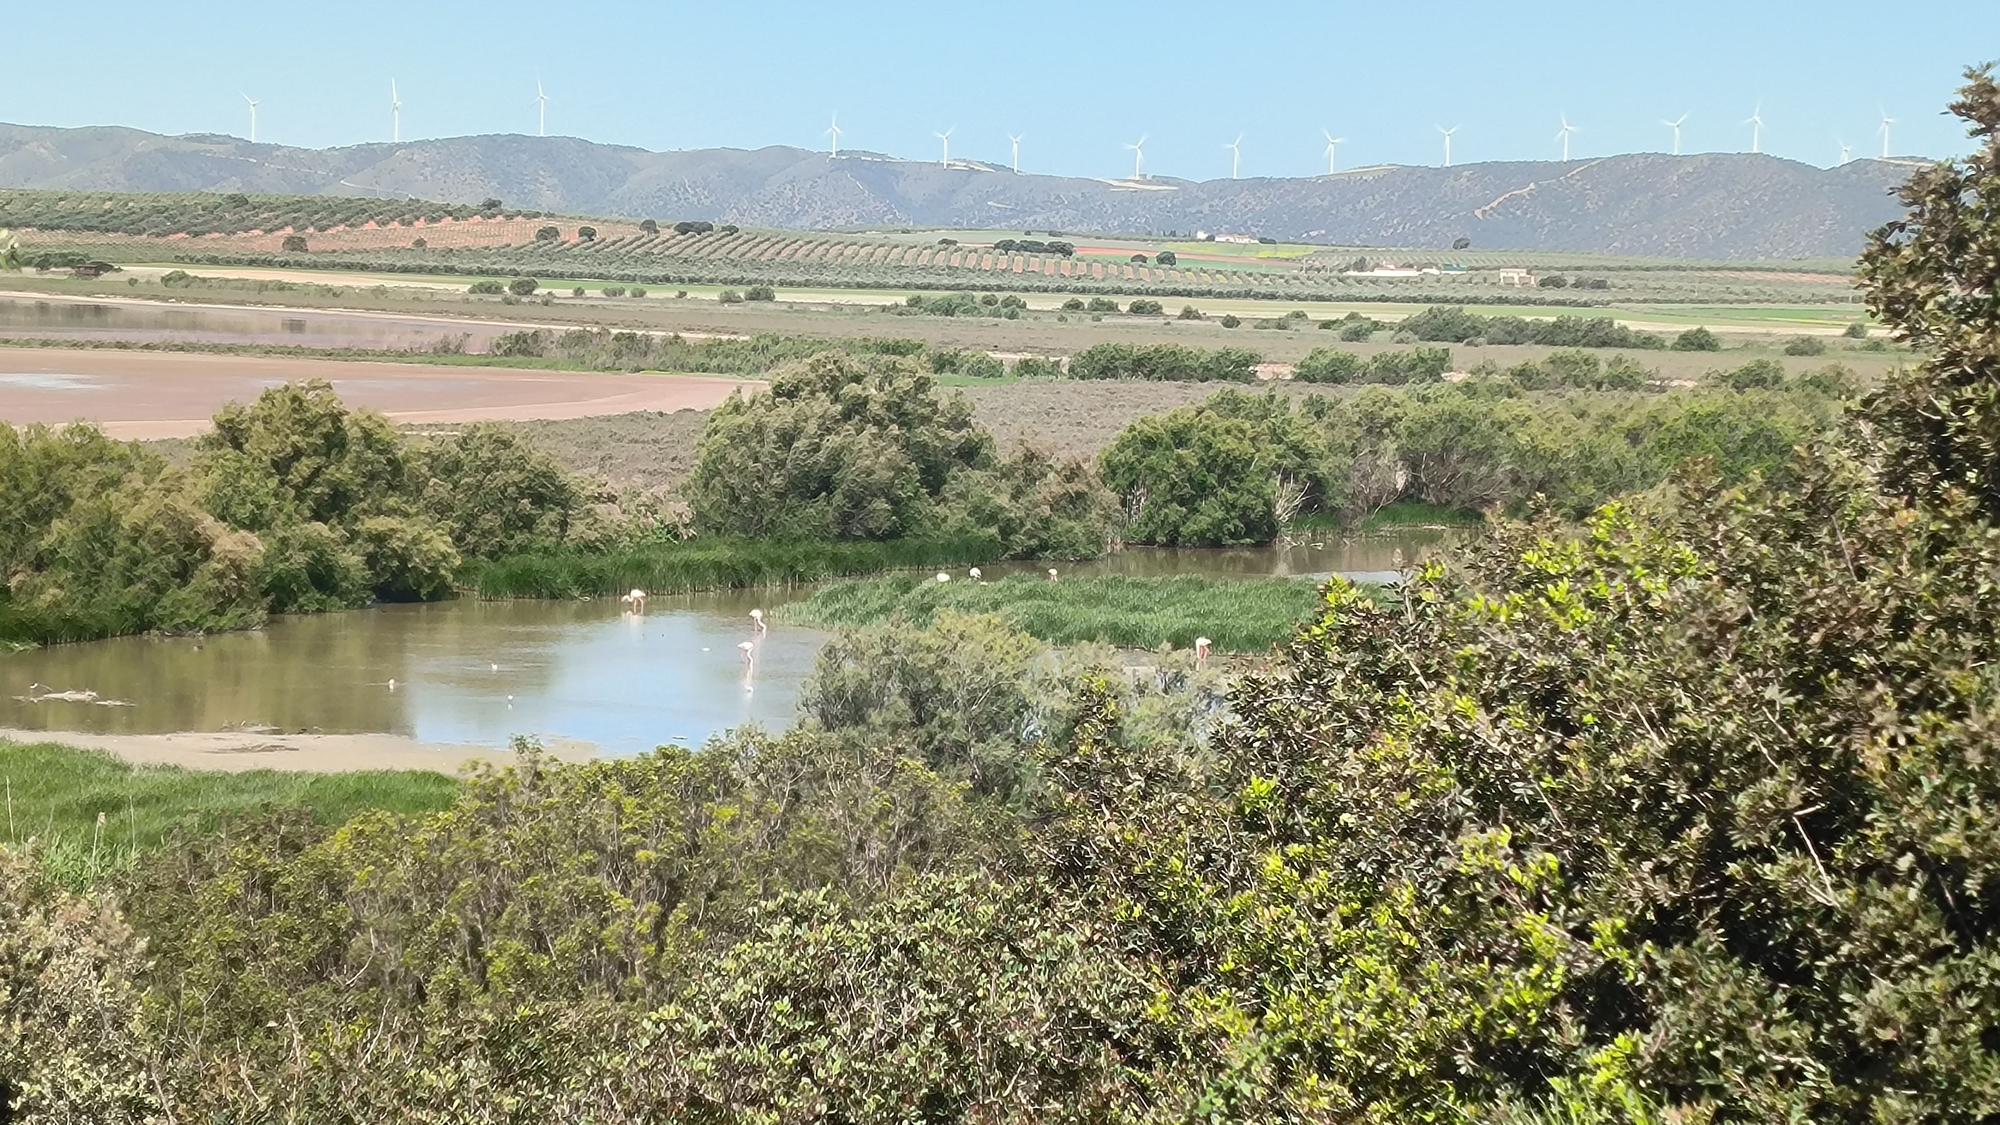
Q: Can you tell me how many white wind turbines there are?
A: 15